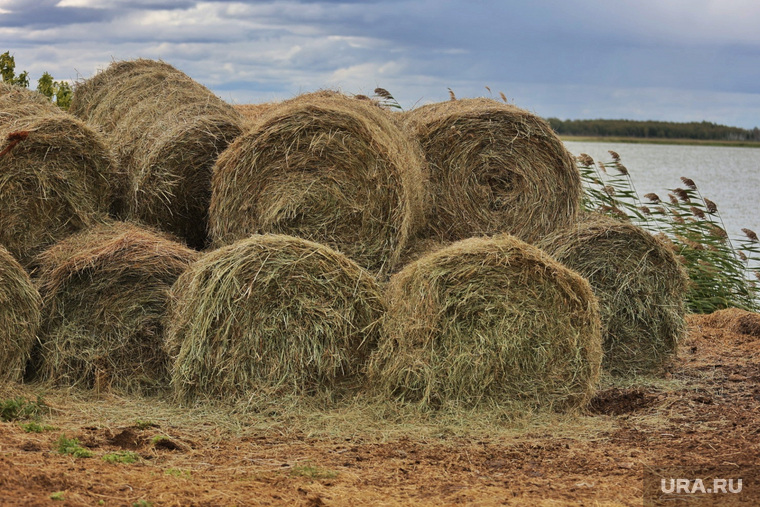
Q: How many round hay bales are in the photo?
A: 9